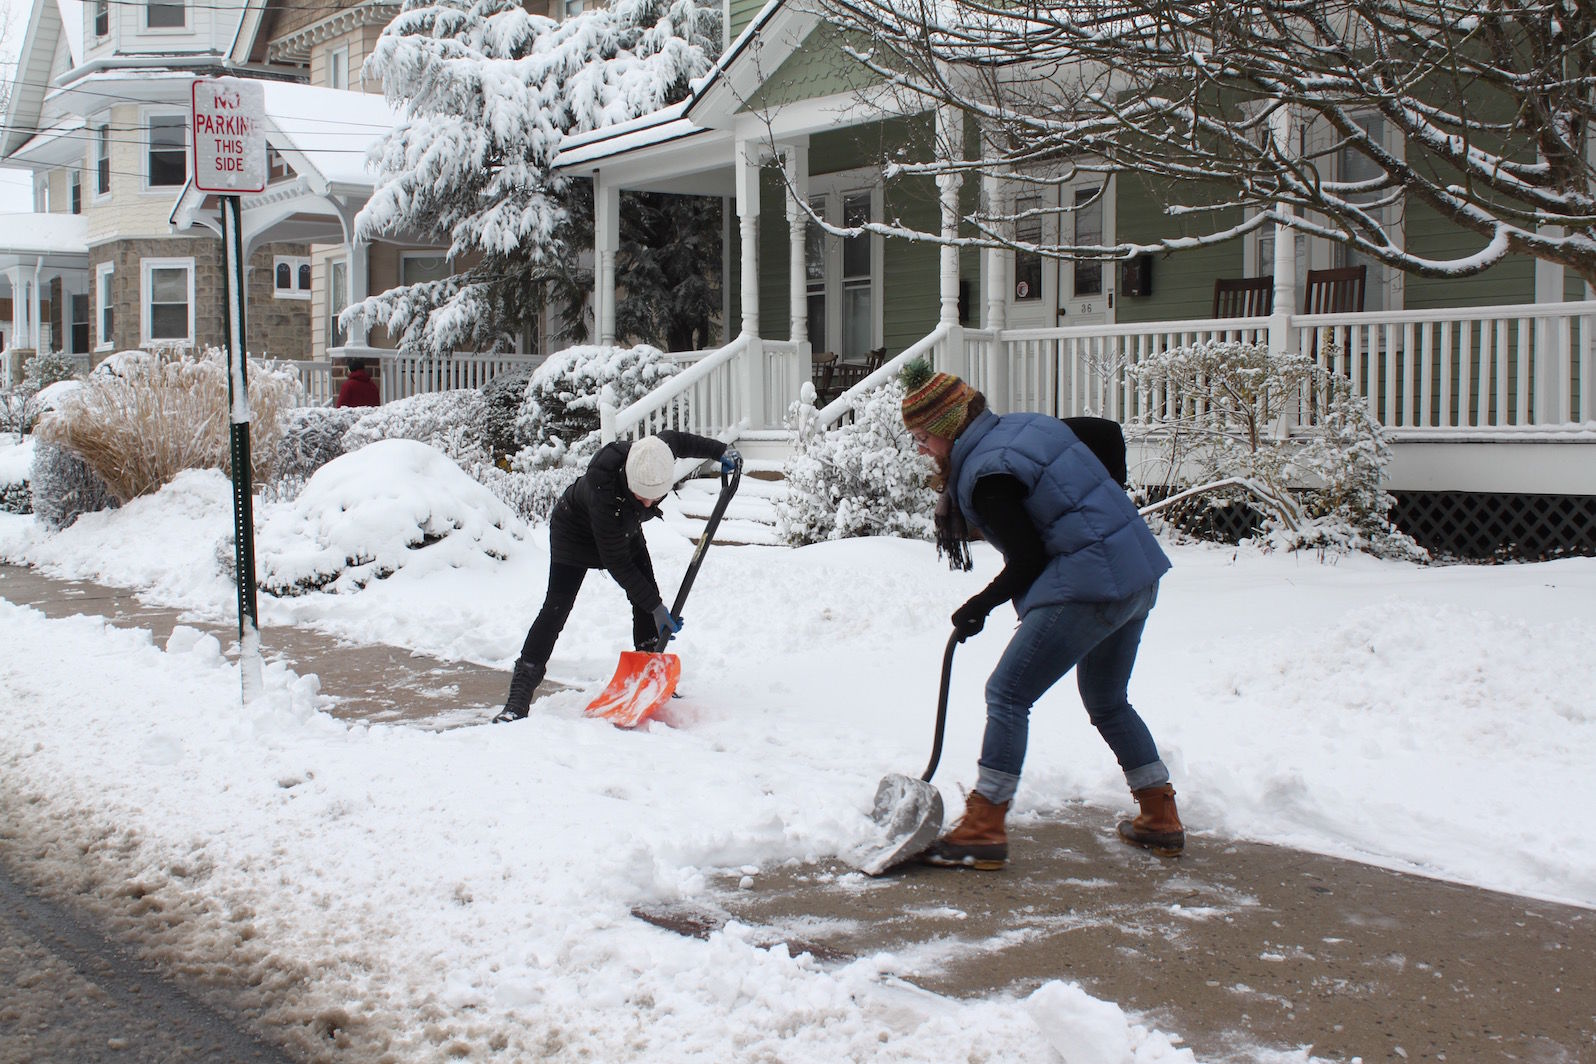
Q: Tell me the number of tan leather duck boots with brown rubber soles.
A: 2